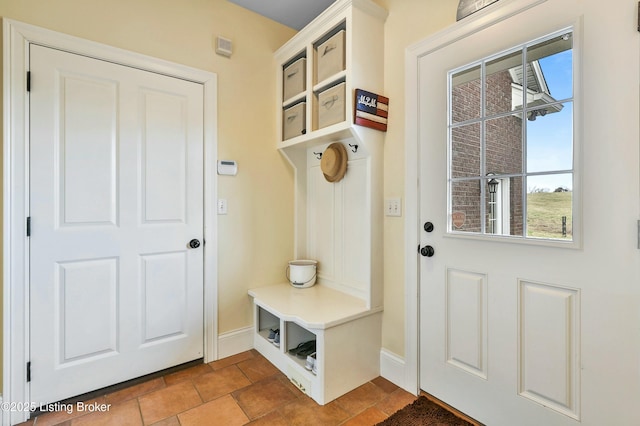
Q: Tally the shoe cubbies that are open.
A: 2